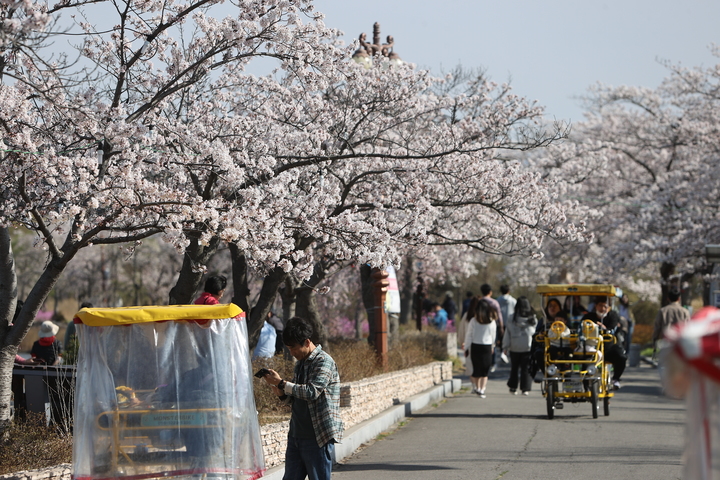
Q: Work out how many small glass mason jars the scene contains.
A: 0